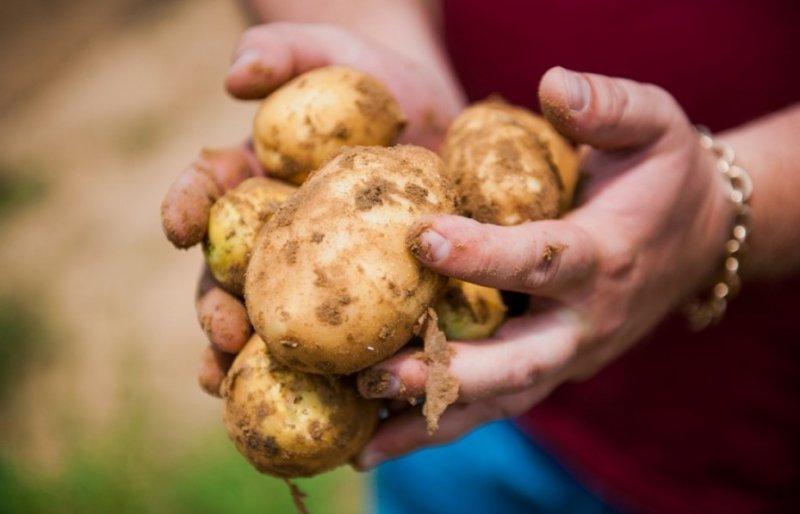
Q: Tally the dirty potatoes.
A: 6